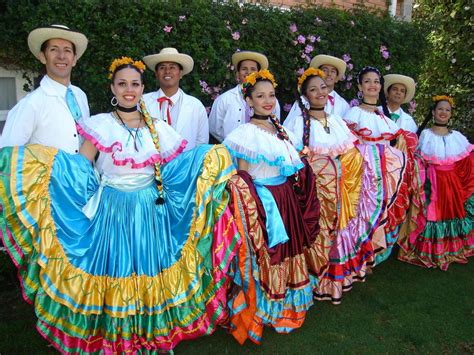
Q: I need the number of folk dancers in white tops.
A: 10